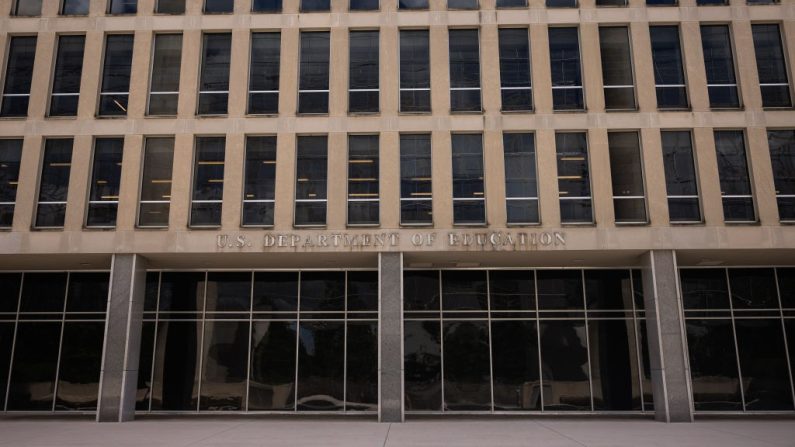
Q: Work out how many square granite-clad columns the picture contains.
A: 3